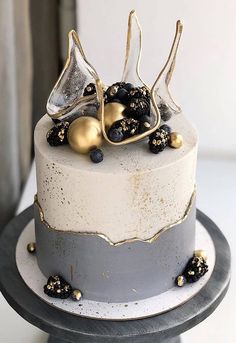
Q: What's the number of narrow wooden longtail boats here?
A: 0